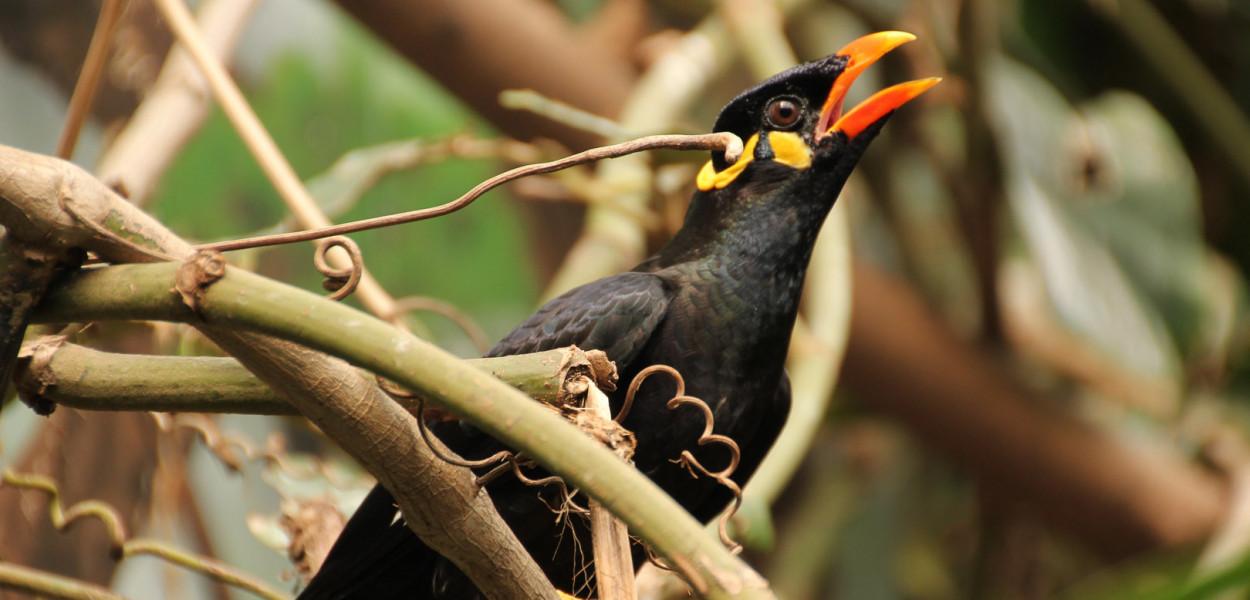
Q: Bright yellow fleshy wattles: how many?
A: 2